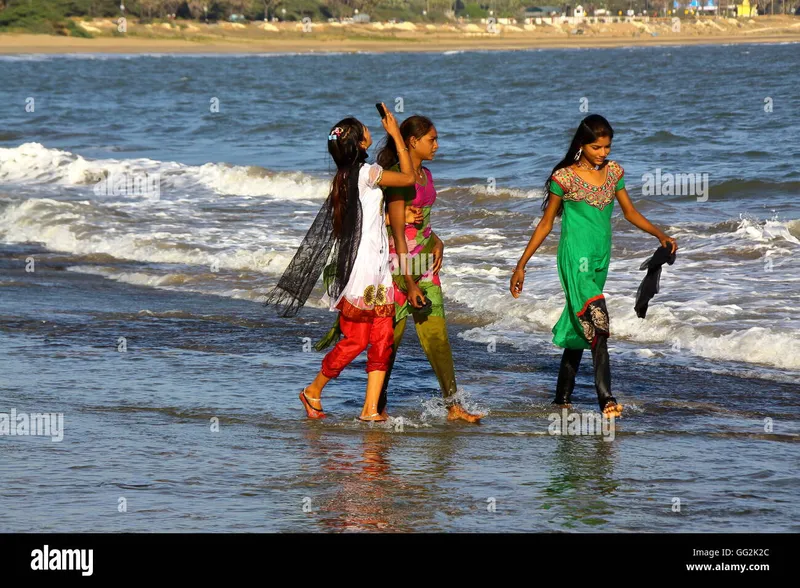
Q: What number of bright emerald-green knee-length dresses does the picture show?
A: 1